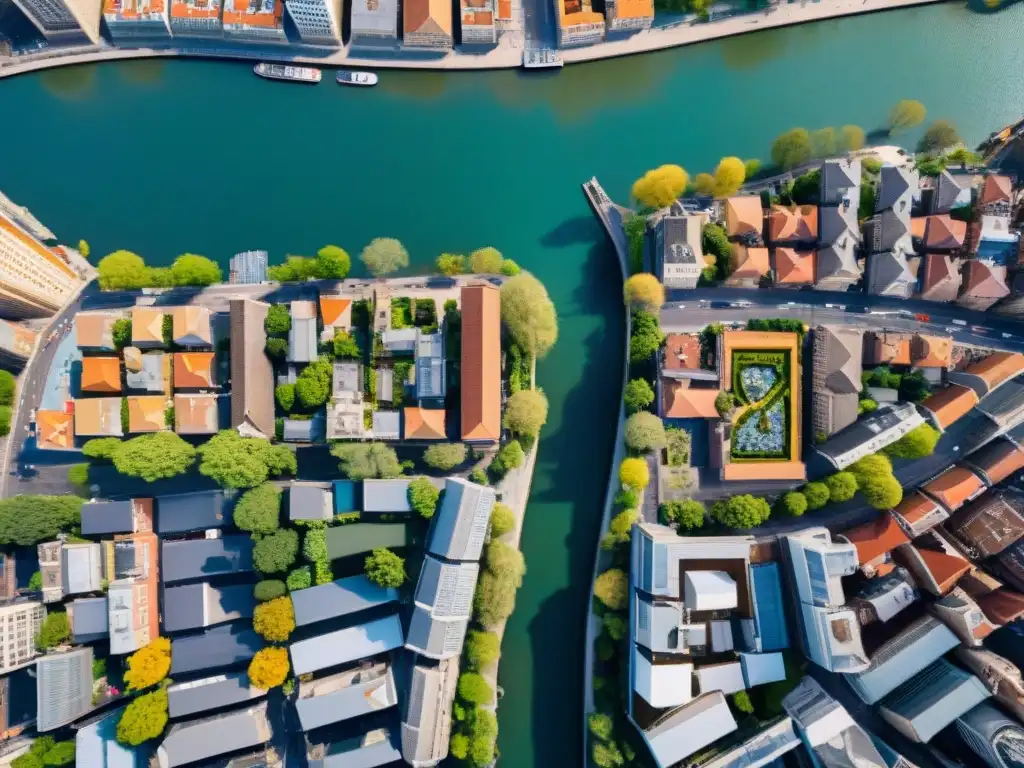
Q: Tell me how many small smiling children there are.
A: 0